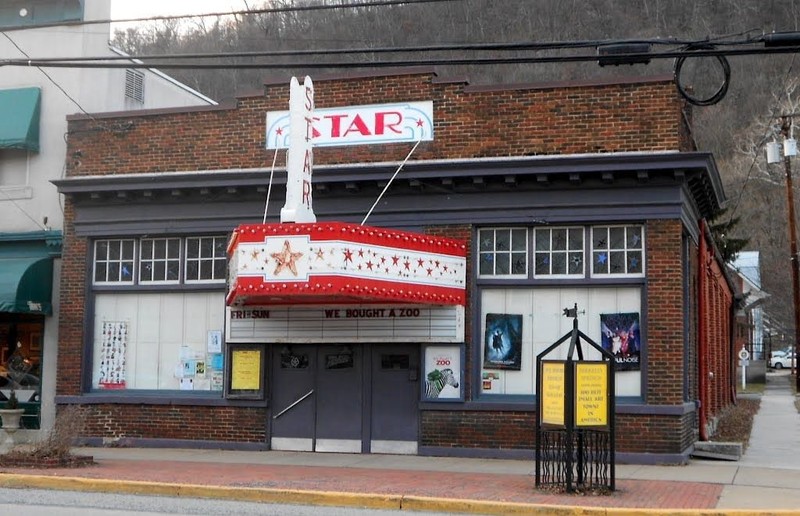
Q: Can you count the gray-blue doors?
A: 3